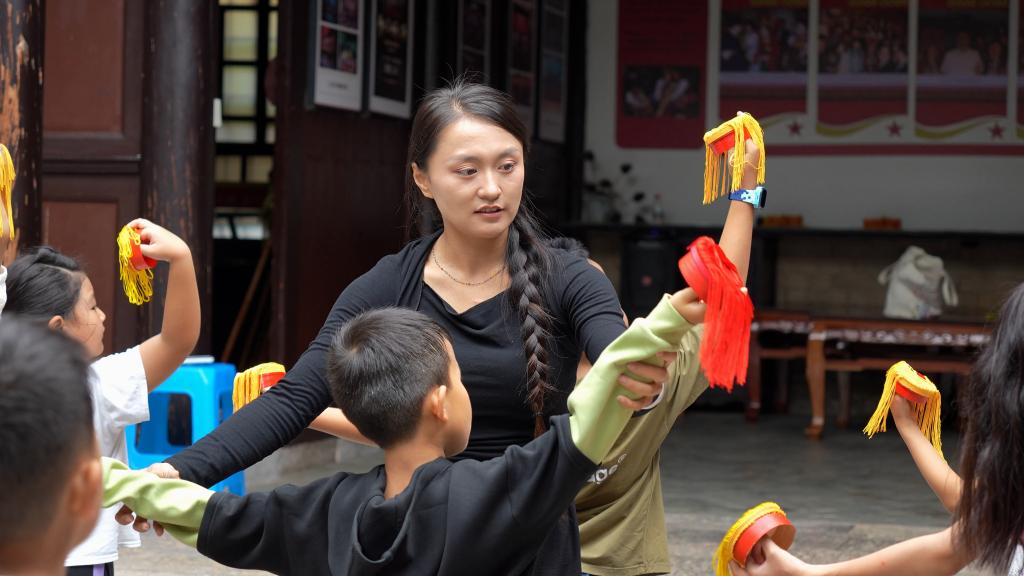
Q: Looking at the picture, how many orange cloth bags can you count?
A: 0